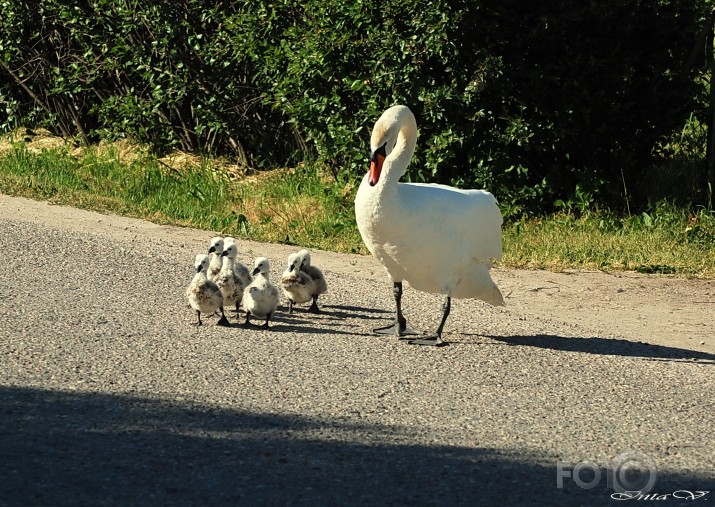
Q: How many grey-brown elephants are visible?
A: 0